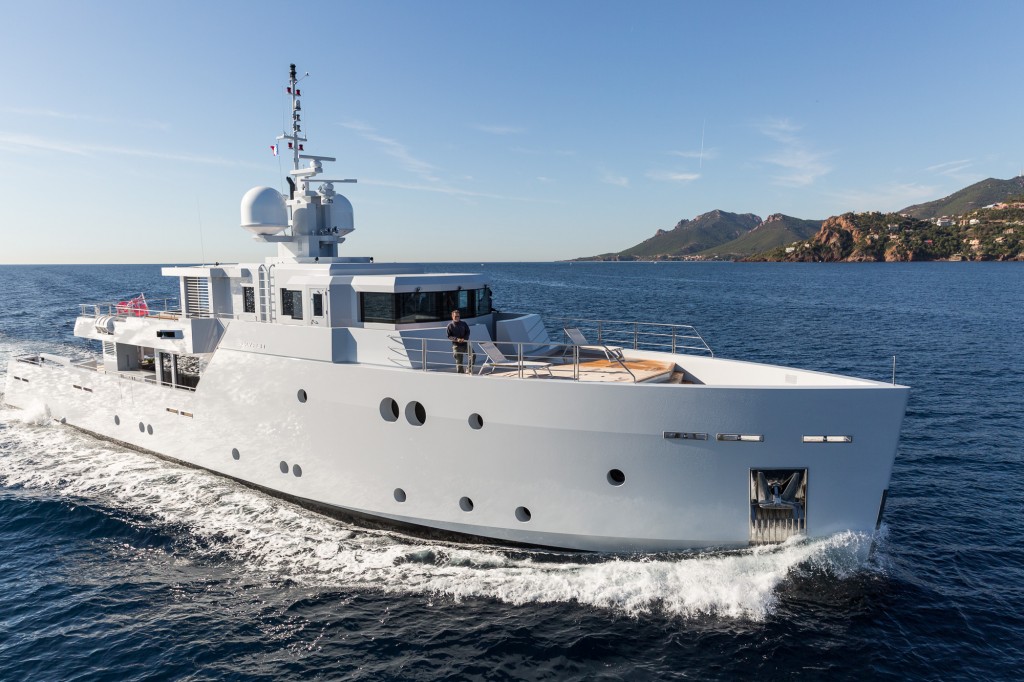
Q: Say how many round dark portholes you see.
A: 14